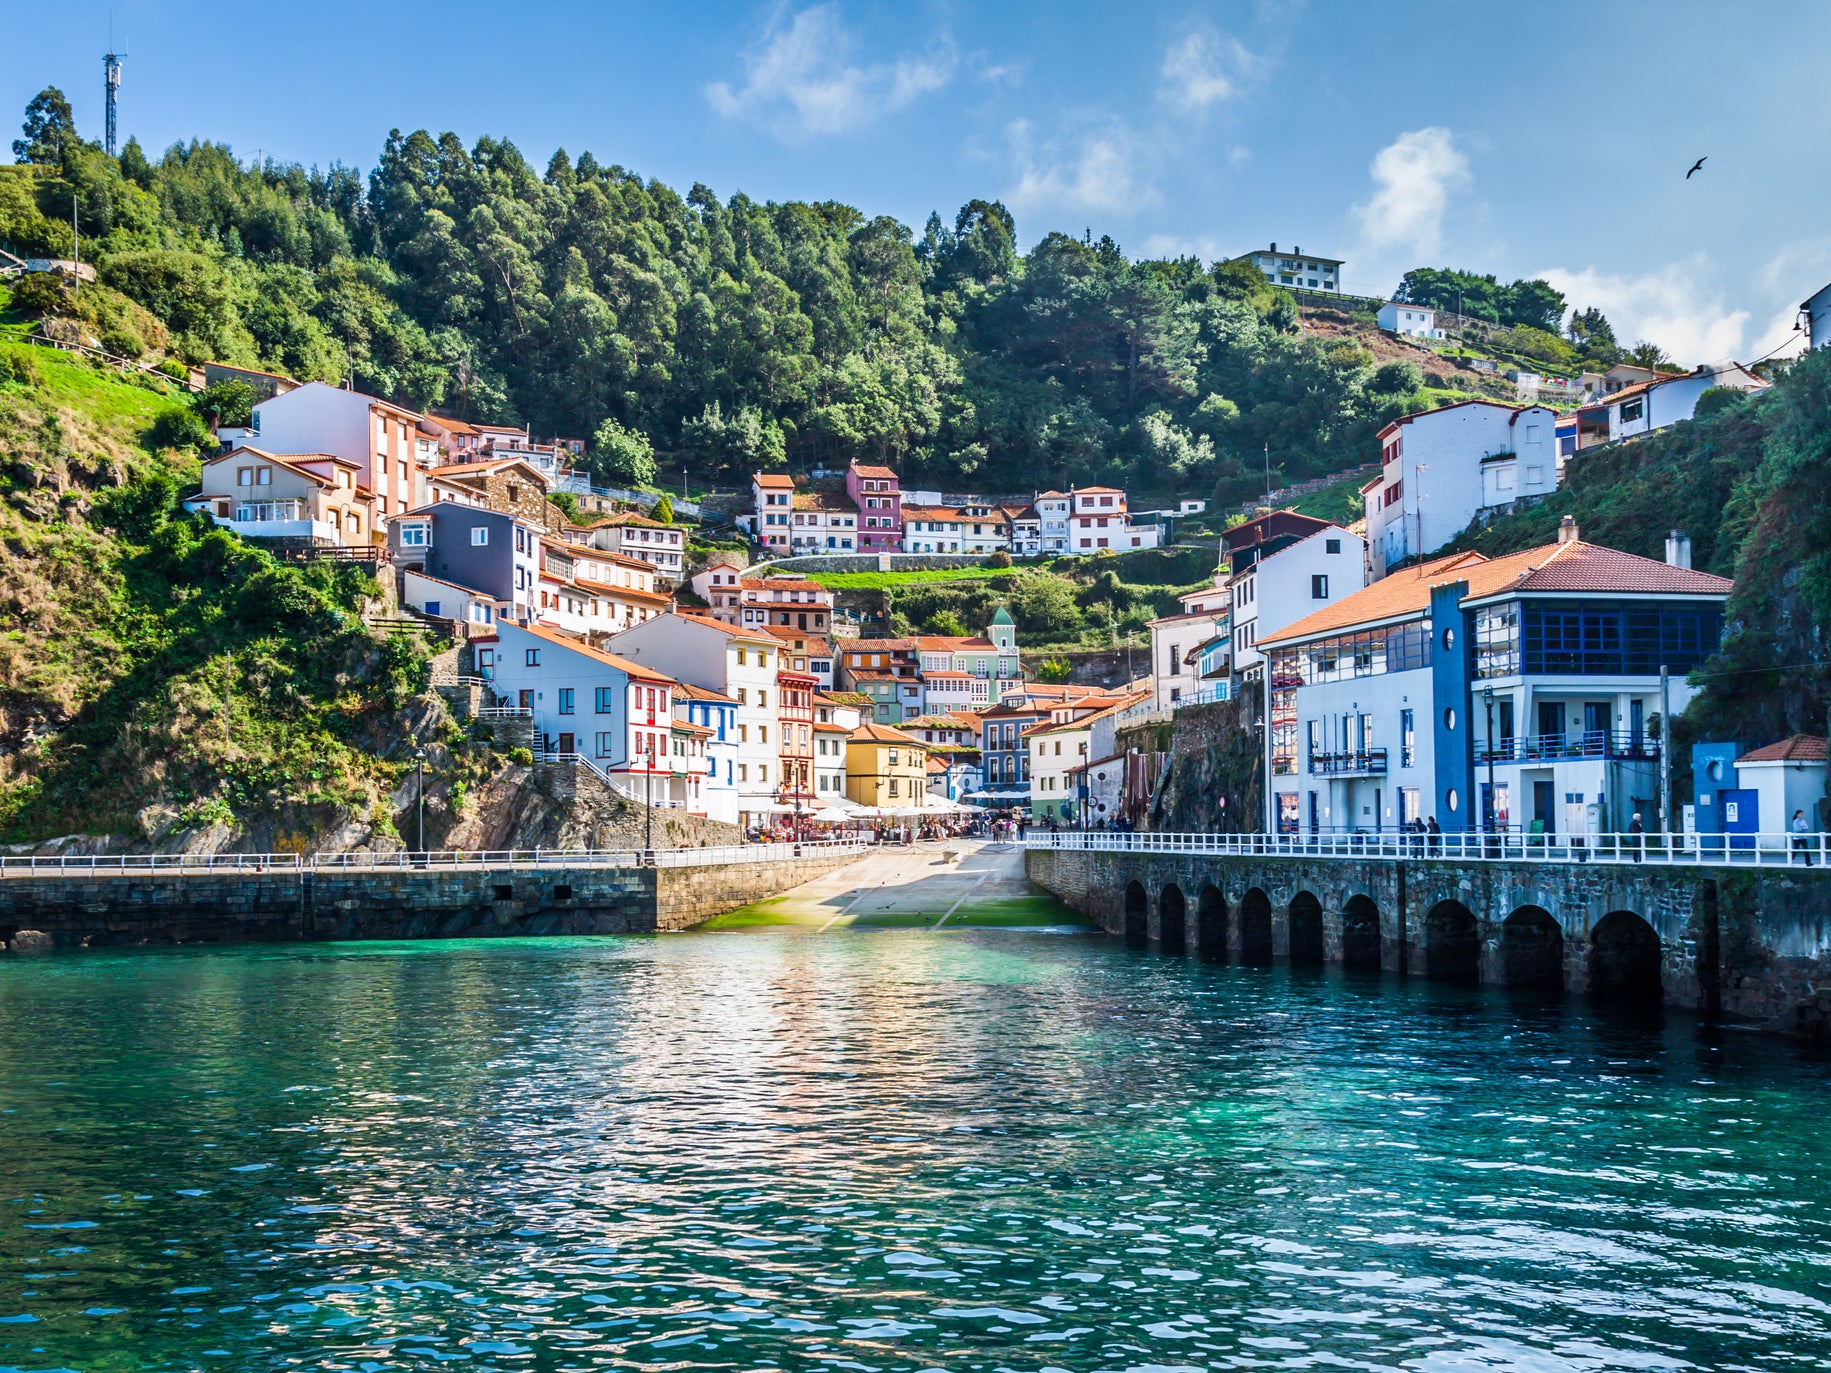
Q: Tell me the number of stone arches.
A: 9